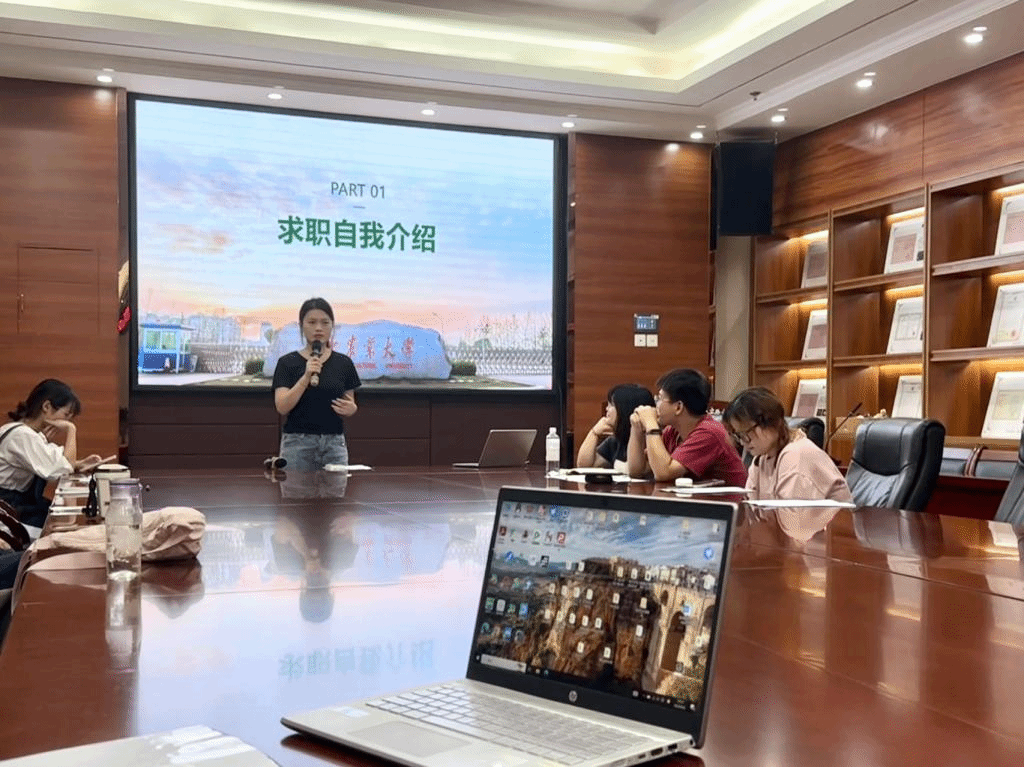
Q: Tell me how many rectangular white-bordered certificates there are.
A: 9